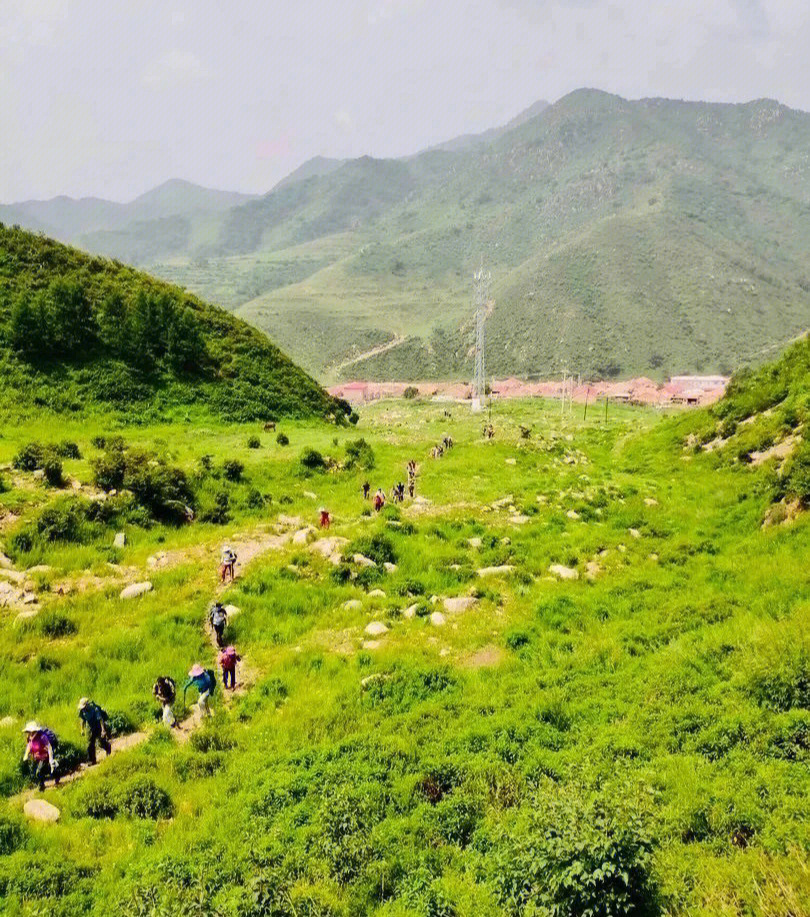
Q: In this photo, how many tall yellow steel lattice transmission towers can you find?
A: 0